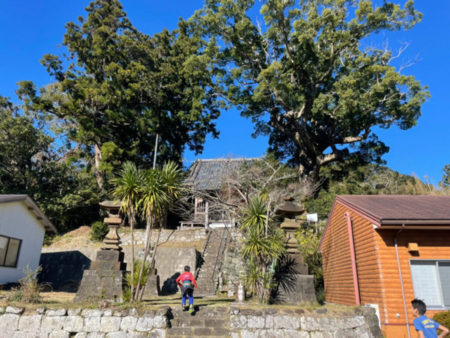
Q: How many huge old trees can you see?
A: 2